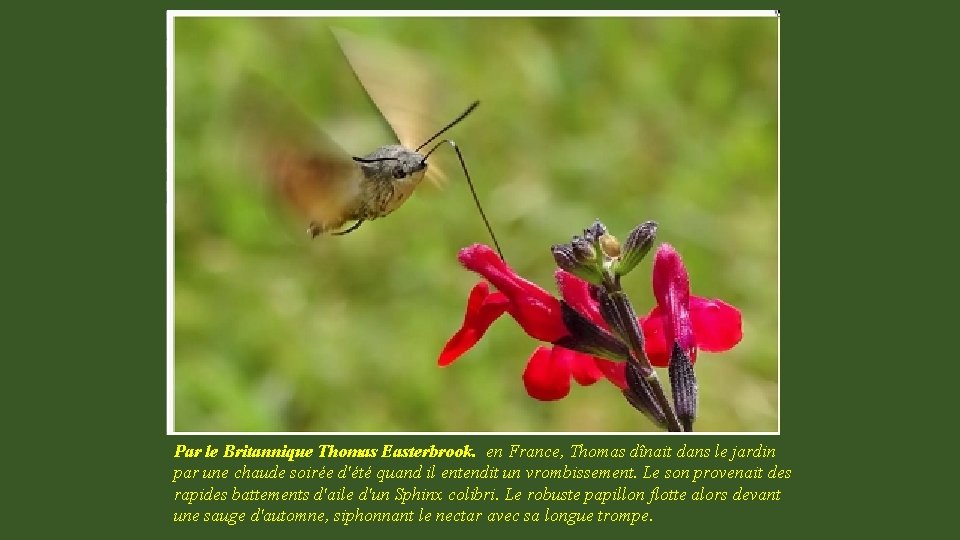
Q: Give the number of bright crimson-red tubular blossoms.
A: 3